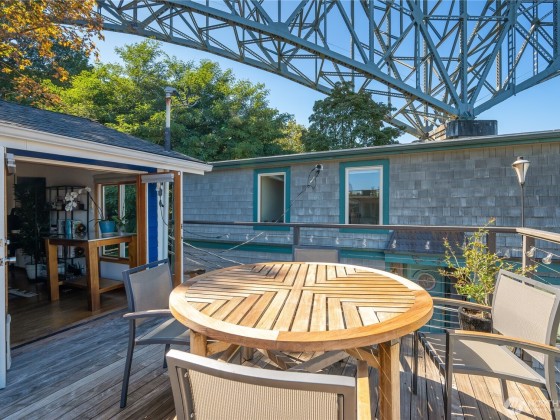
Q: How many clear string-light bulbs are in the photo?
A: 12